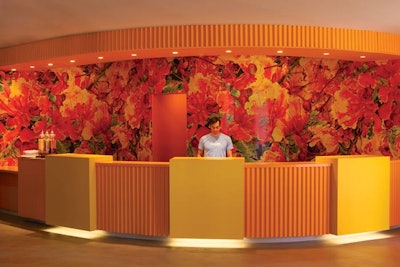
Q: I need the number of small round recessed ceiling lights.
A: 11